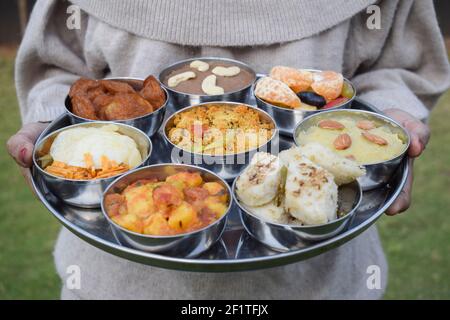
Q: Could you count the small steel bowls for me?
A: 8